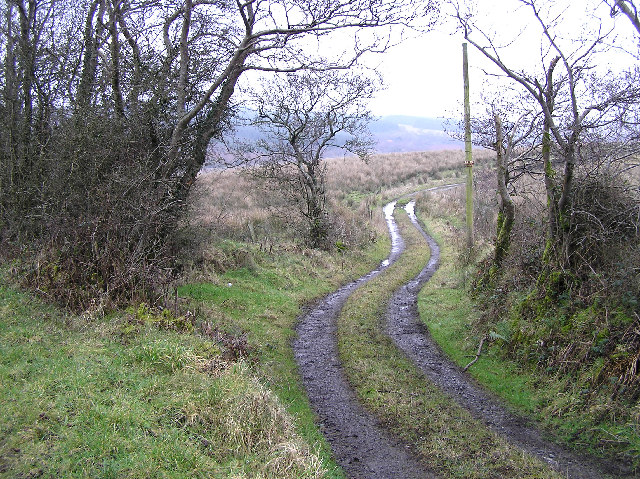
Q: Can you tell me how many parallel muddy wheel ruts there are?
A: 2